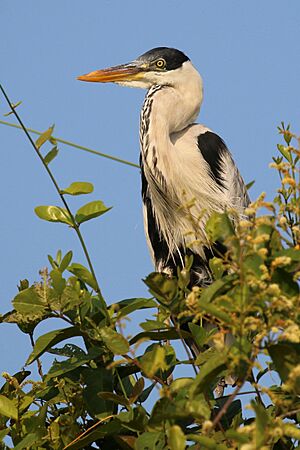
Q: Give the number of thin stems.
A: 2